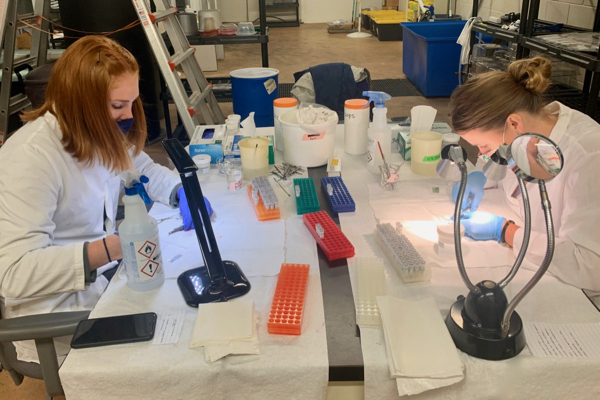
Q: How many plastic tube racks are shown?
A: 7